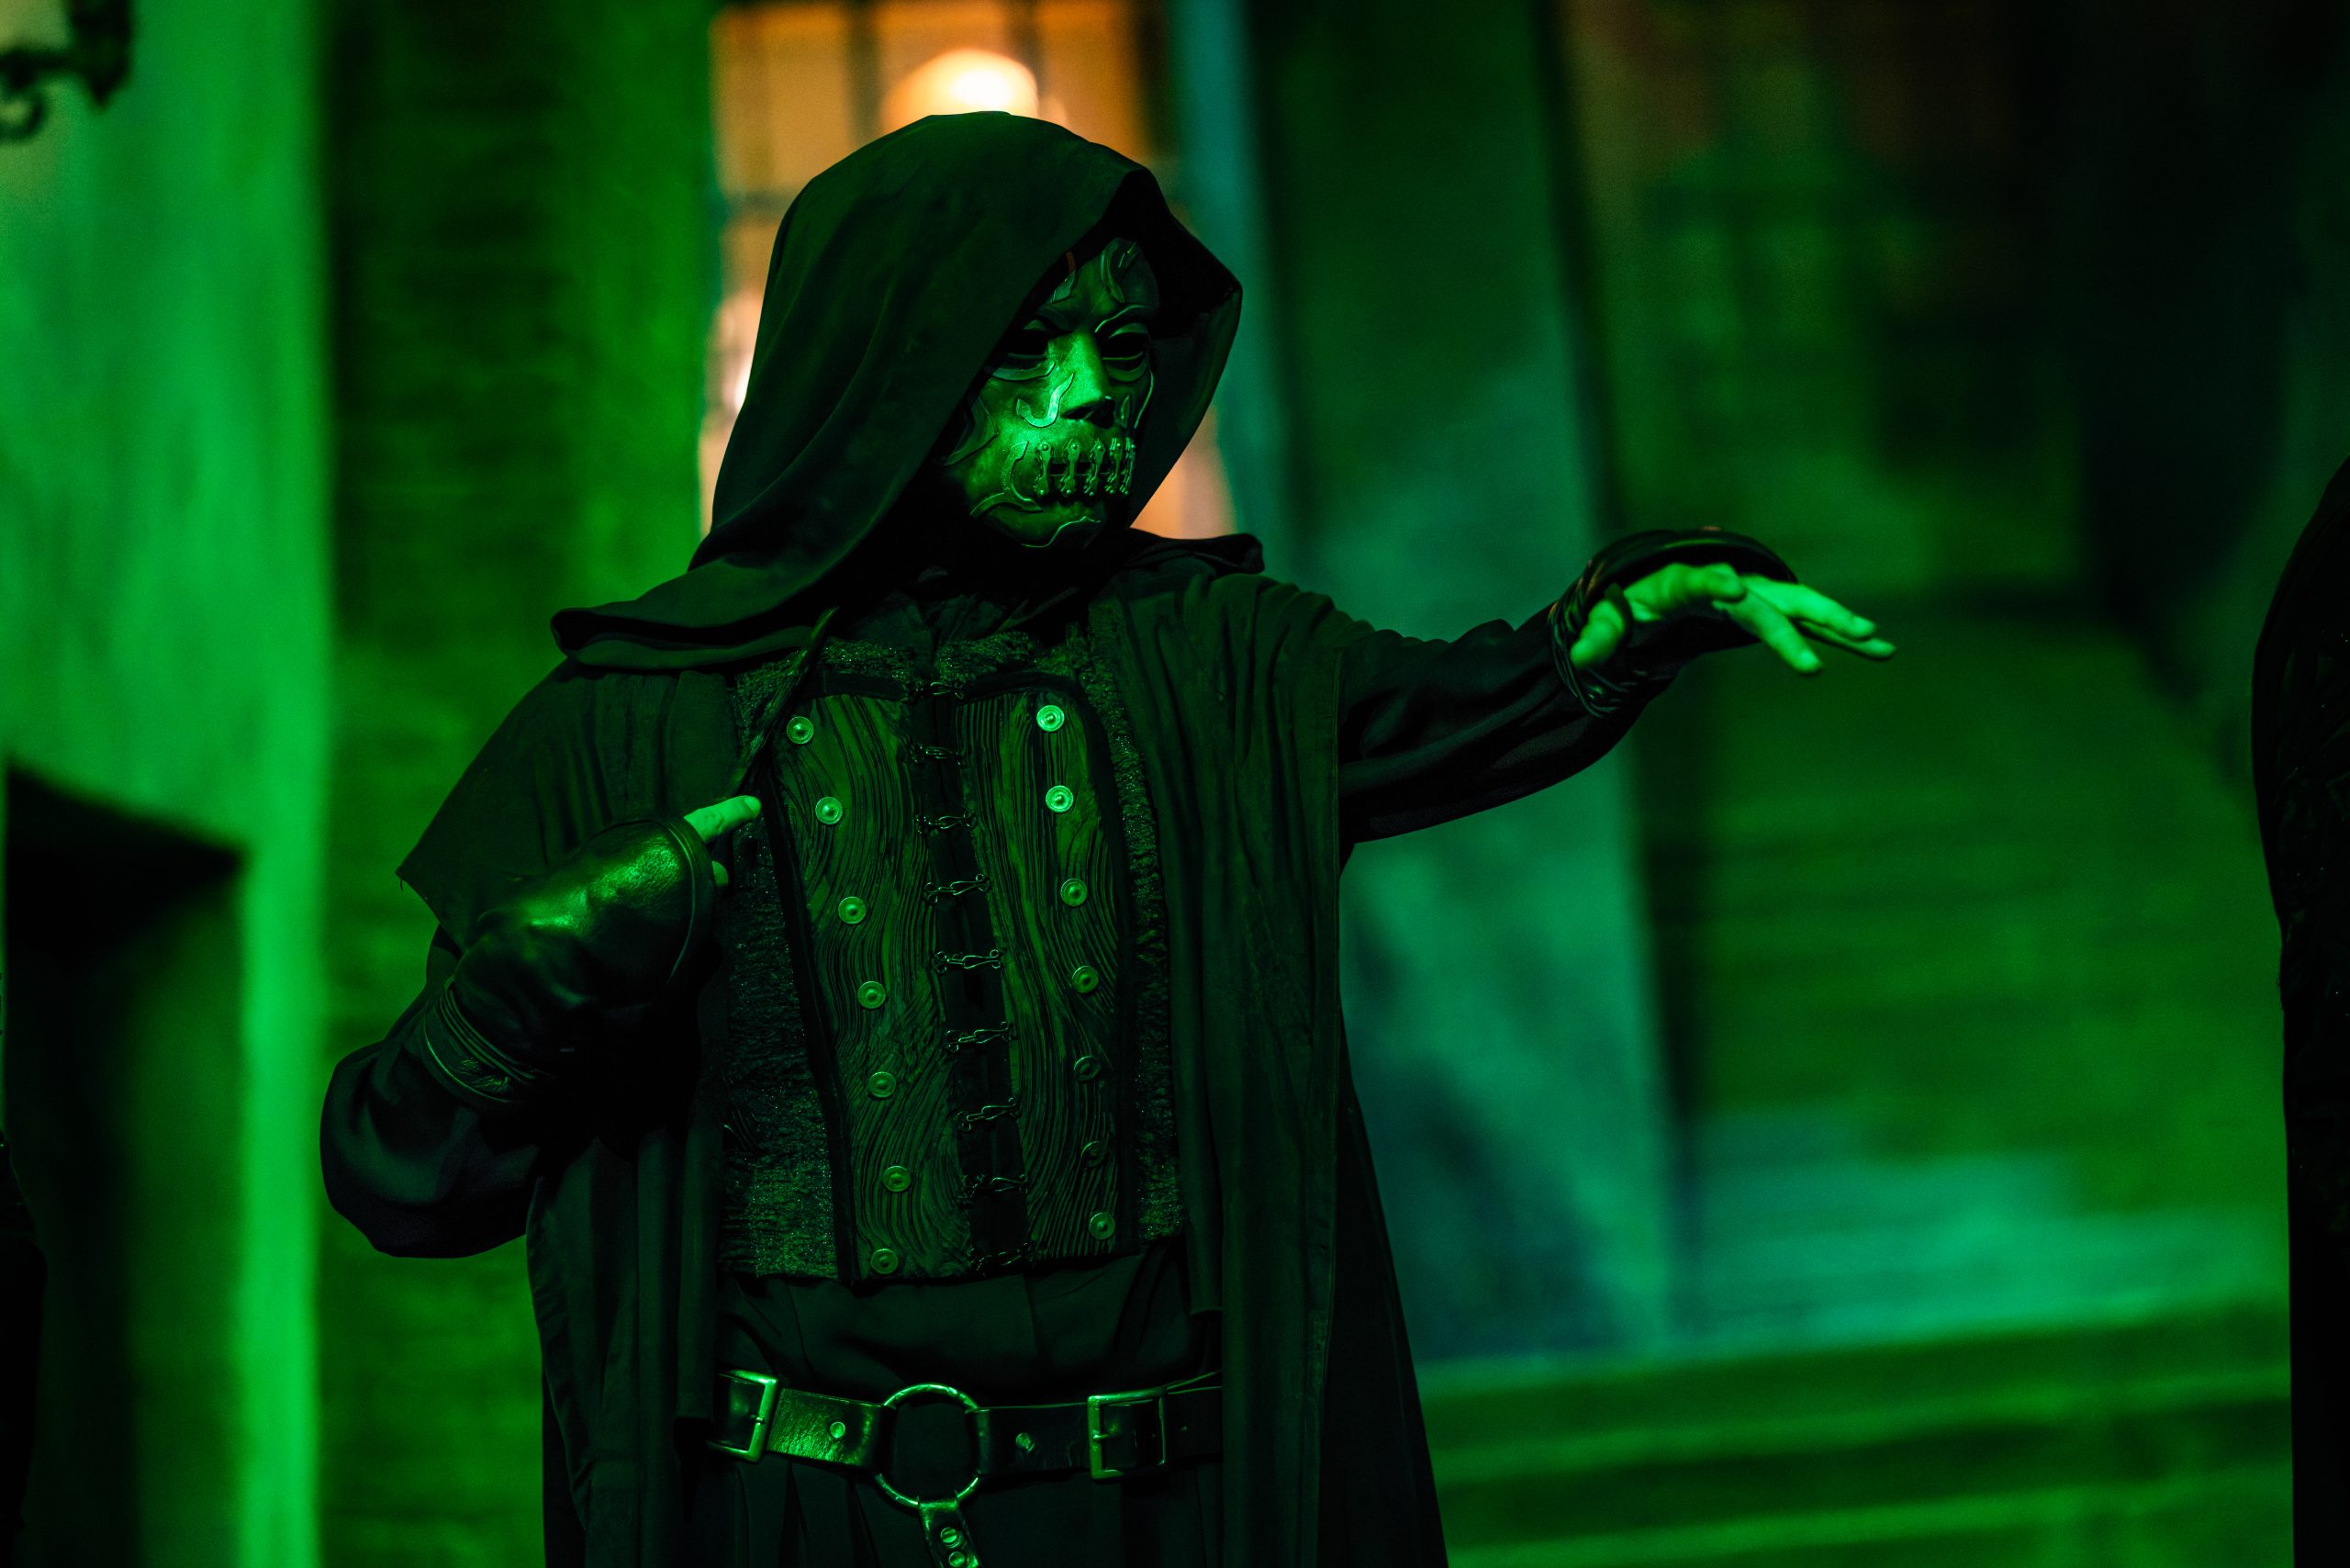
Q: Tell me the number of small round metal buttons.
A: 14